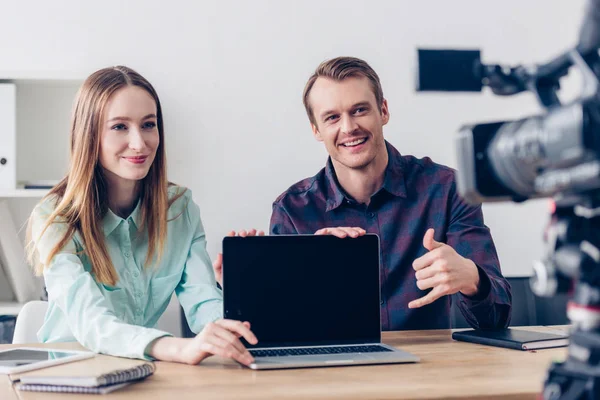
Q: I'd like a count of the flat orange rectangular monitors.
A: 0